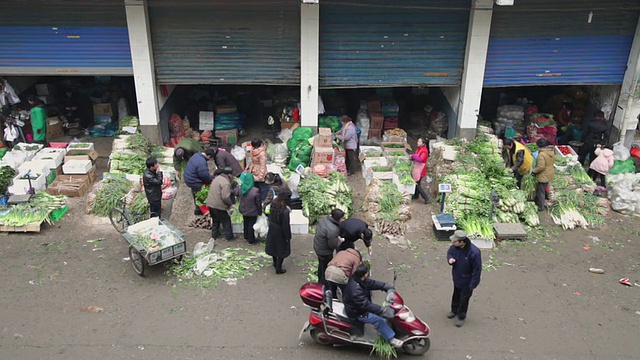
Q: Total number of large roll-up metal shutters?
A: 4